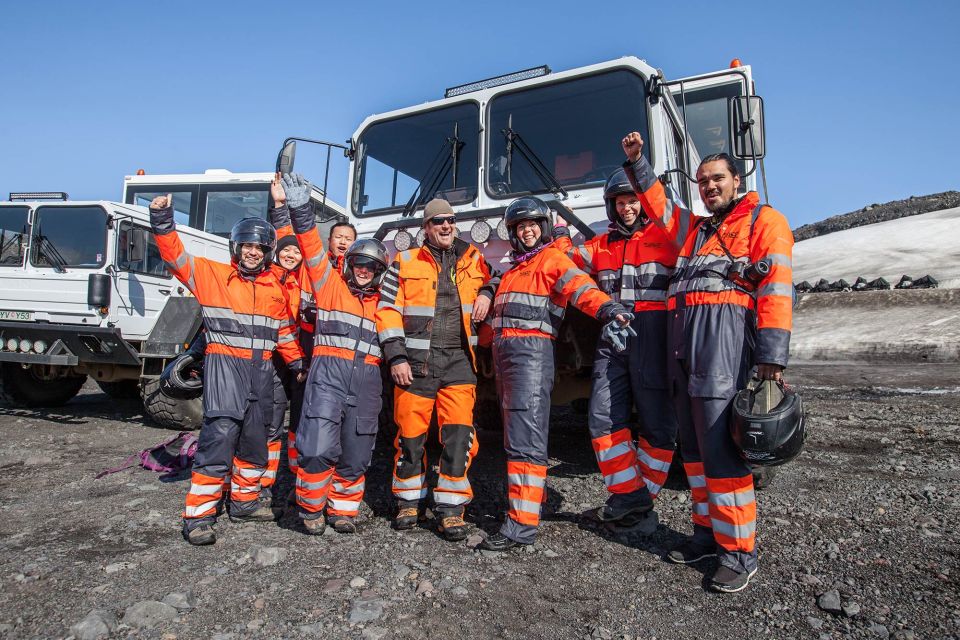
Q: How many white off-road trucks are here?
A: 2